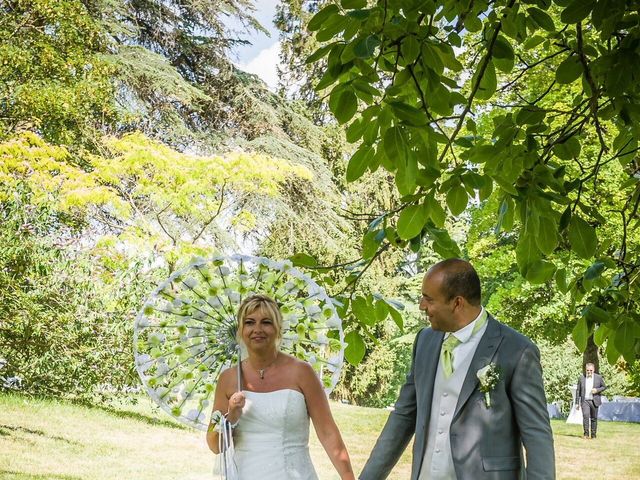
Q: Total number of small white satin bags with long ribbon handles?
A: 1